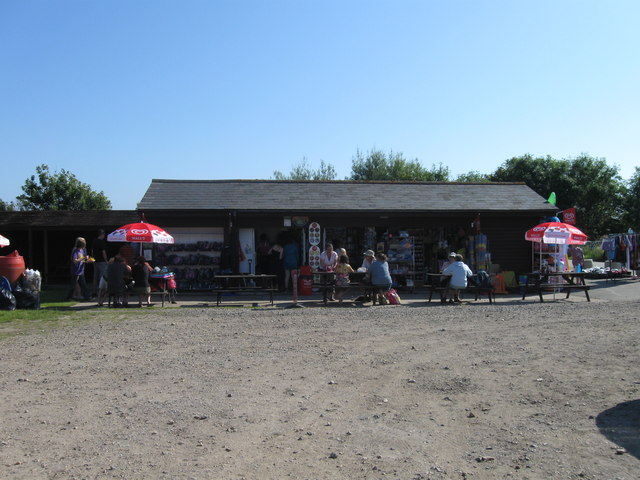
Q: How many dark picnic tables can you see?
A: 5